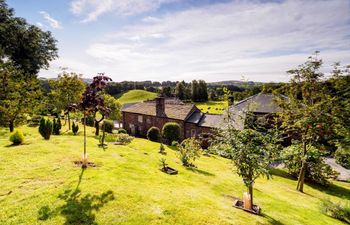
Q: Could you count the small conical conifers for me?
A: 3